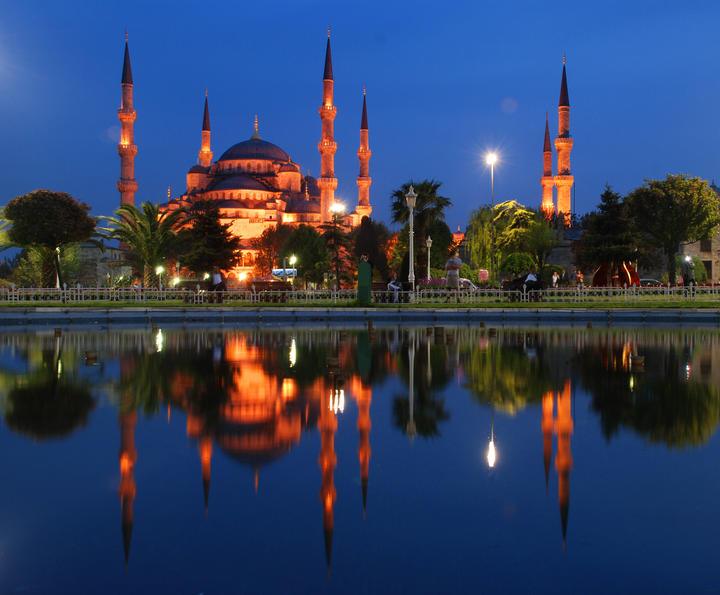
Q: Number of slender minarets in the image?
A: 6